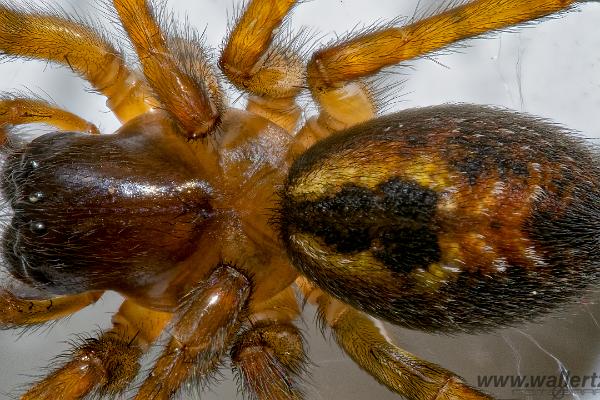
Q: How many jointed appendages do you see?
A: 10